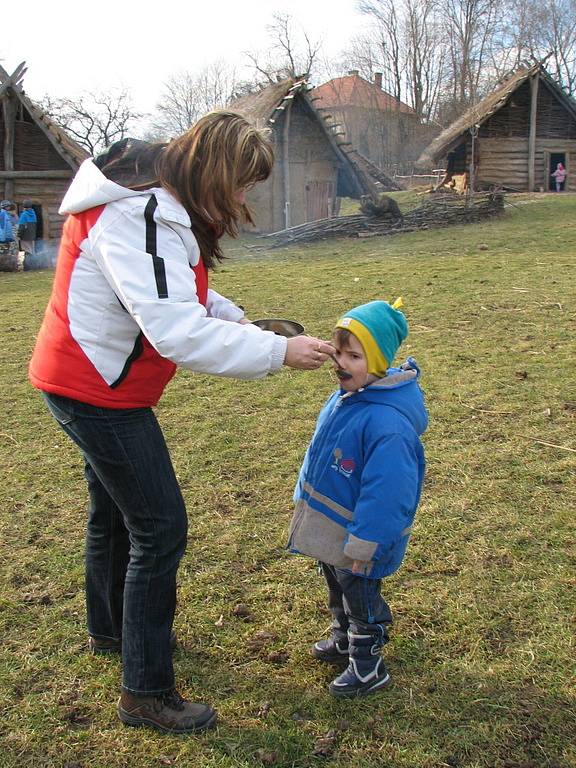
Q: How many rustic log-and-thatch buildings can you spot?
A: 3